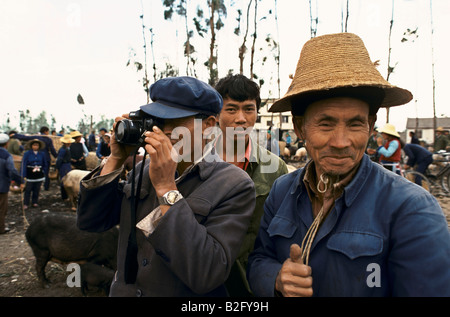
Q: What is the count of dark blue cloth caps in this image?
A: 1